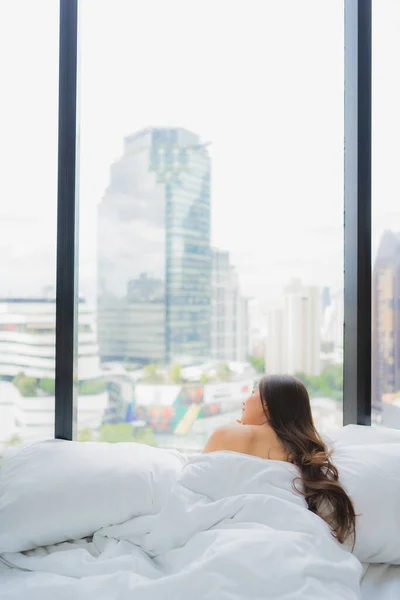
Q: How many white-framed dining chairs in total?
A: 0